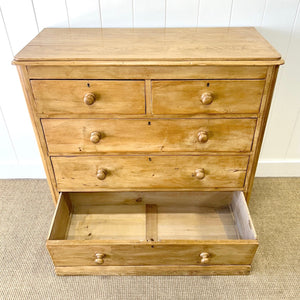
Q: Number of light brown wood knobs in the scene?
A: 8